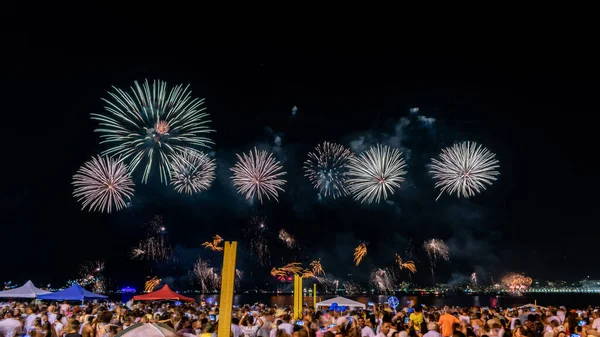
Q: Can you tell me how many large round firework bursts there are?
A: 7